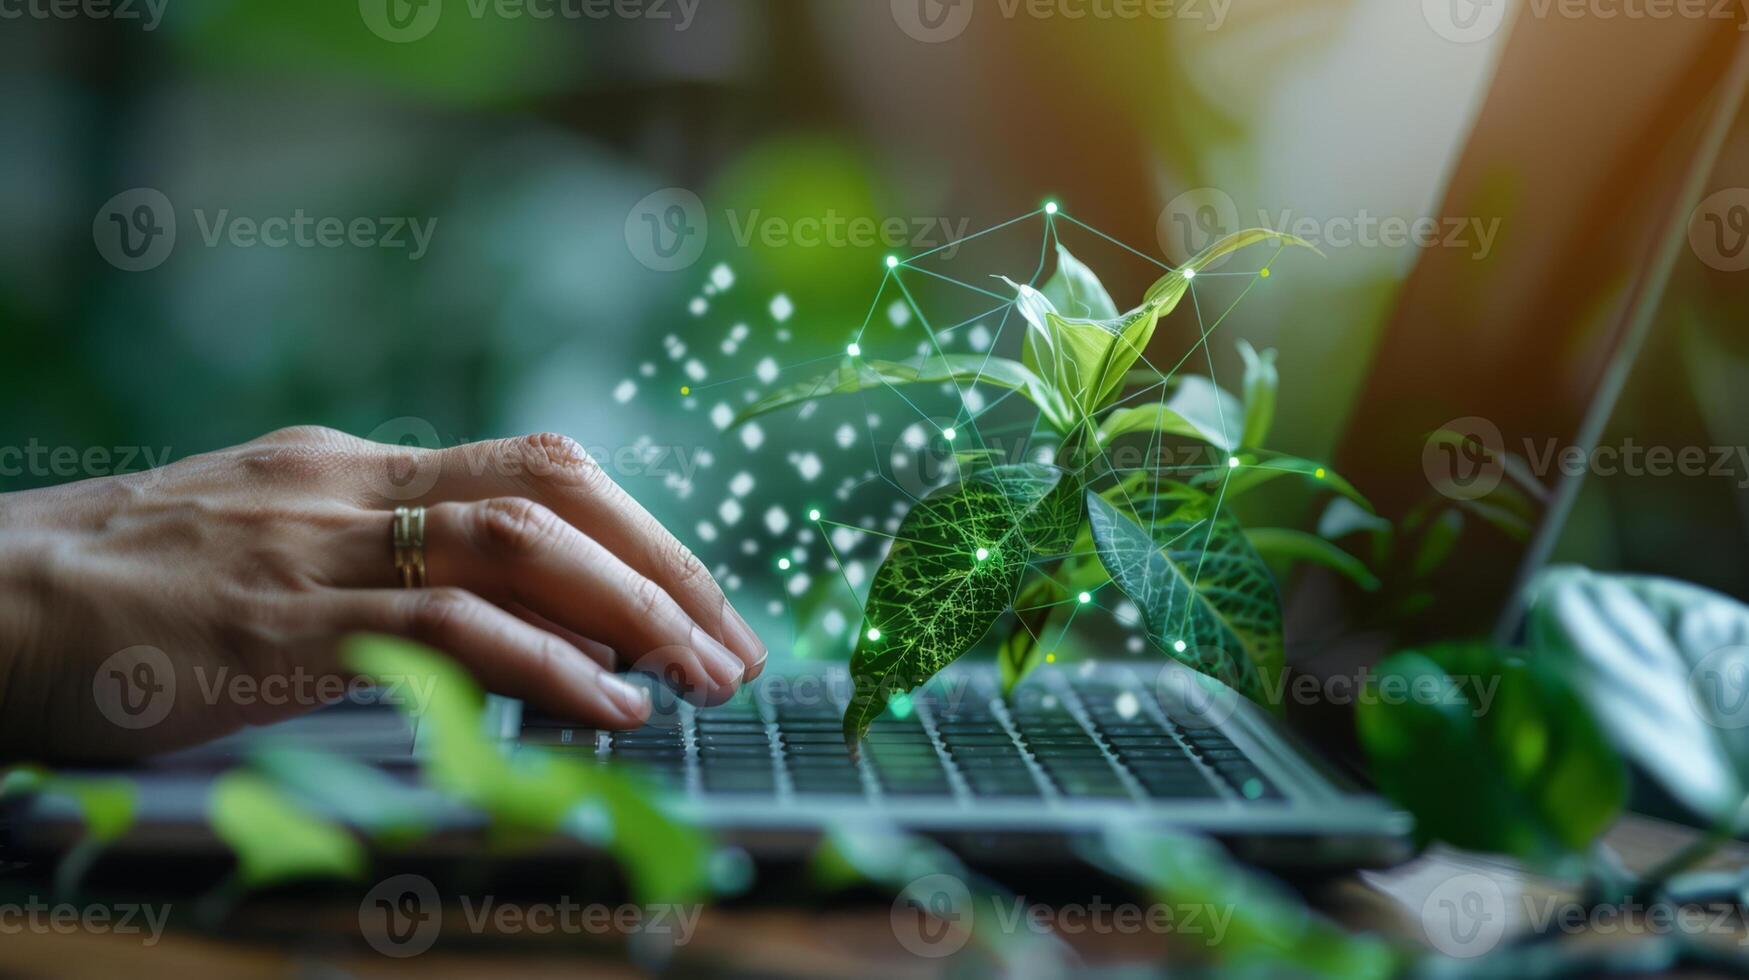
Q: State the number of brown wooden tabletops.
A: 1